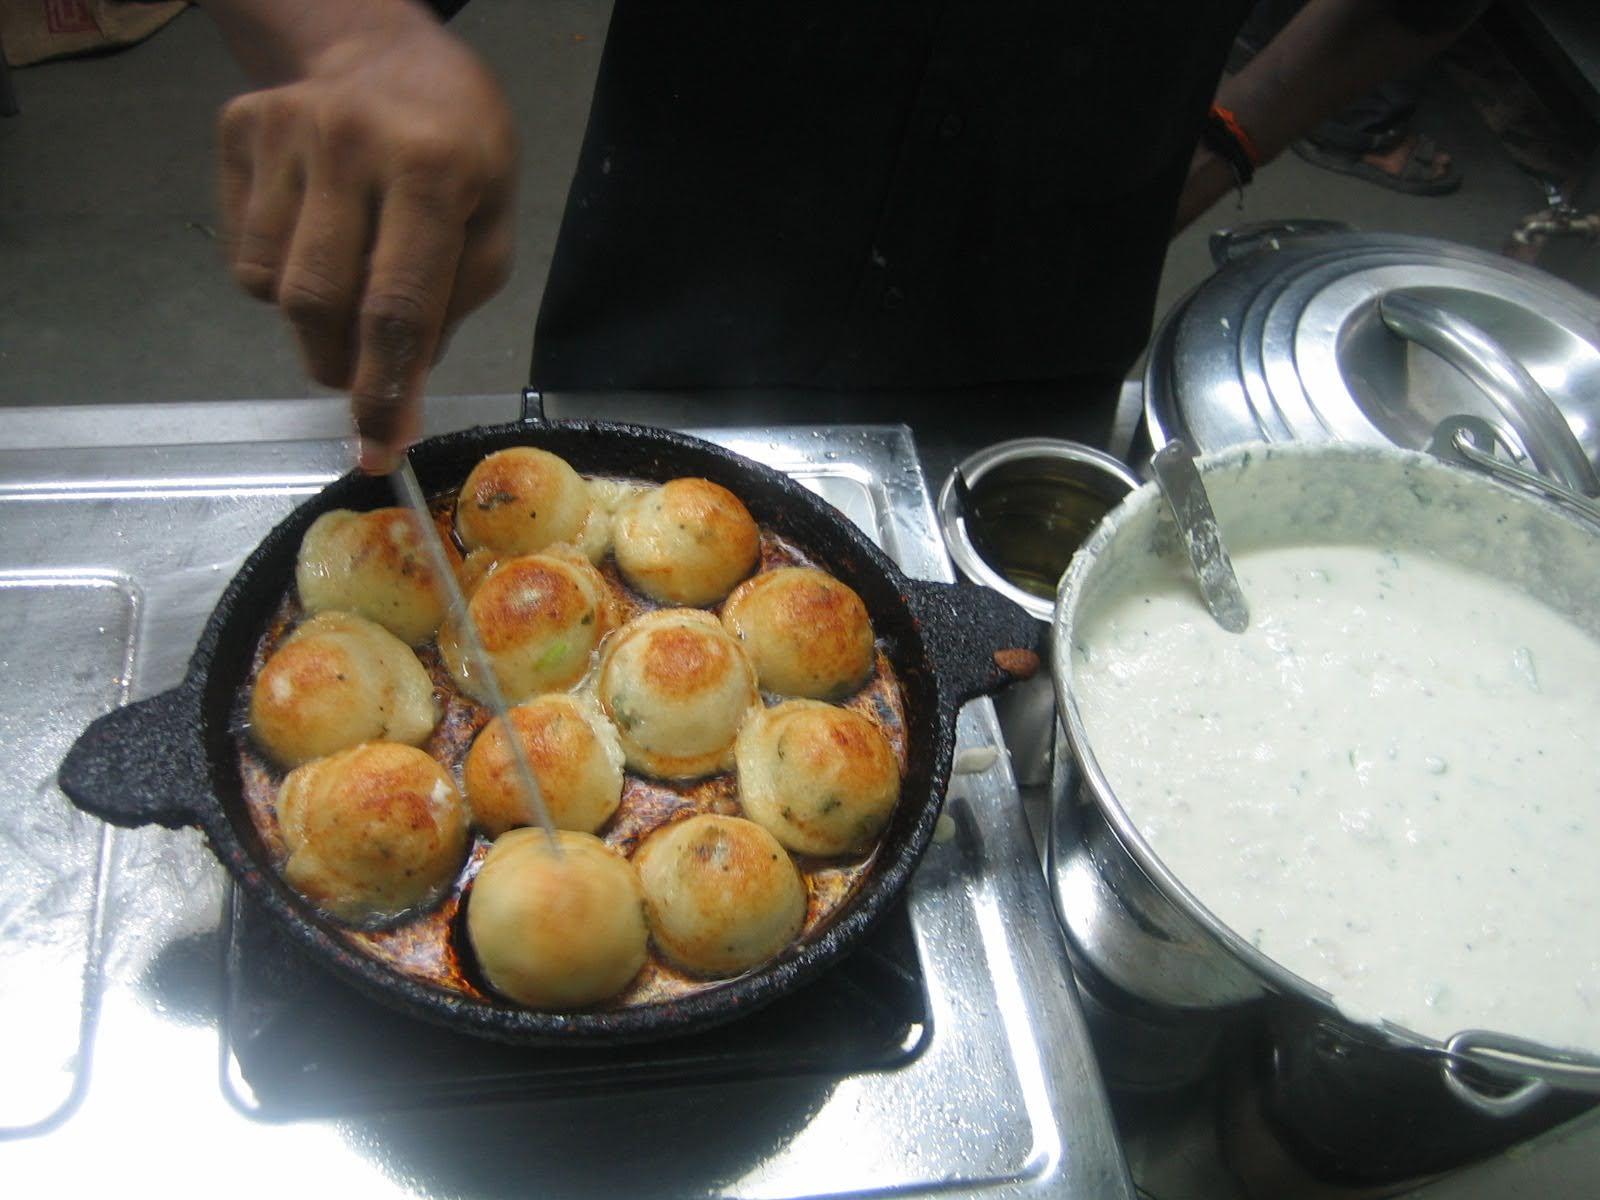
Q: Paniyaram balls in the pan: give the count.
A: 12